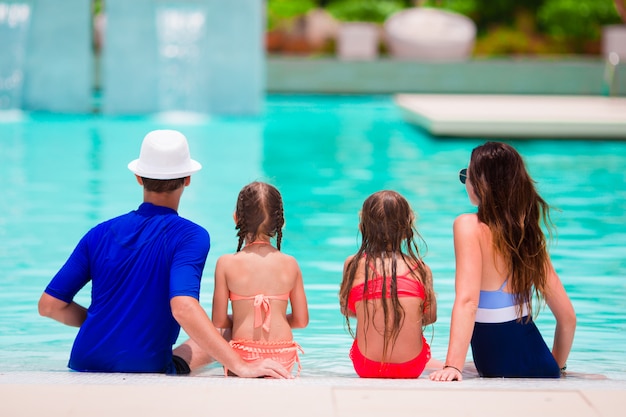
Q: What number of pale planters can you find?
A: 3